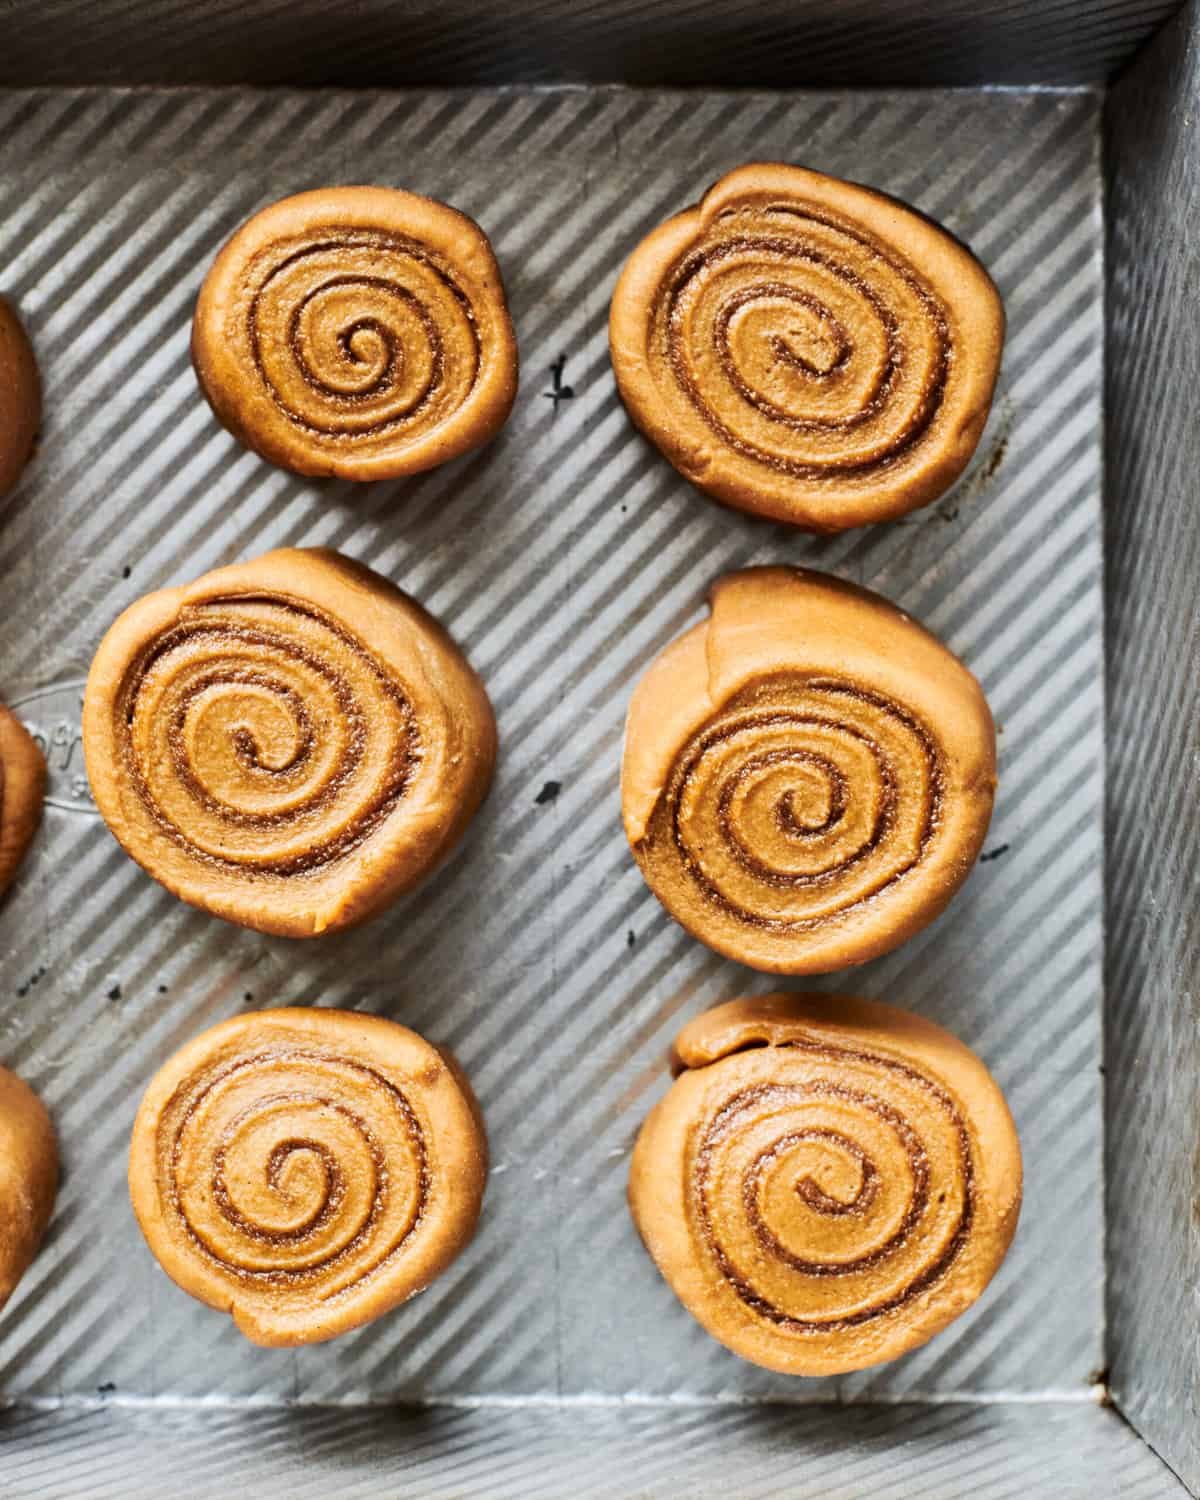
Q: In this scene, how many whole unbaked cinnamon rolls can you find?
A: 6